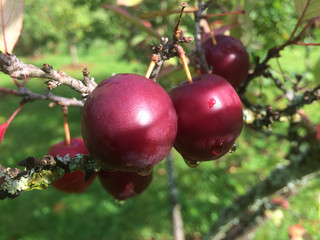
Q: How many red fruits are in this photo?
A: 5